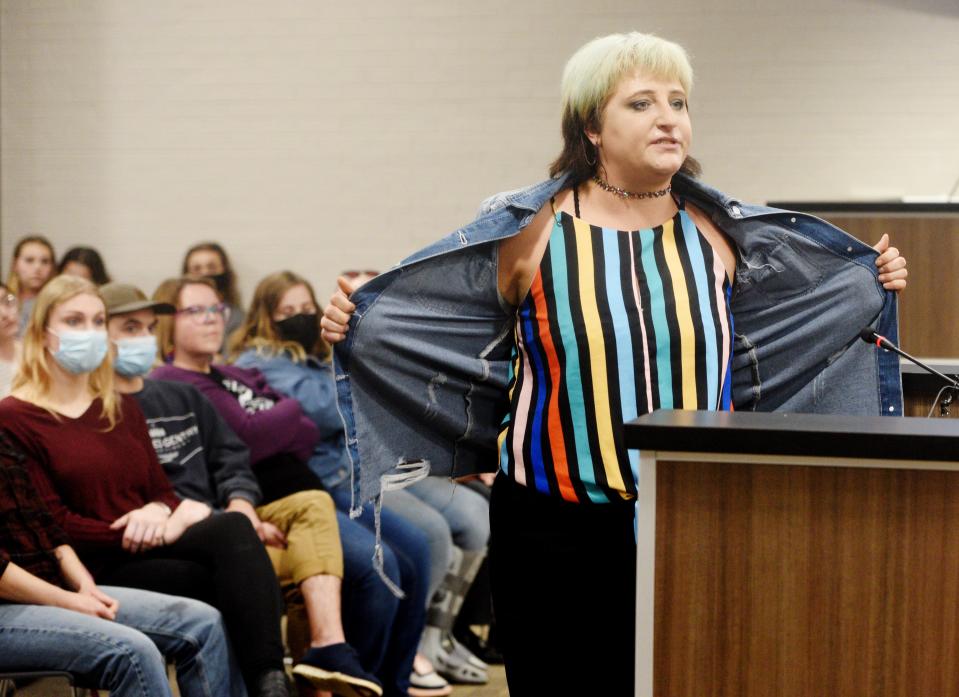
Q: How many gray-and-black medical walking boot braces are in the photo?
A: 1